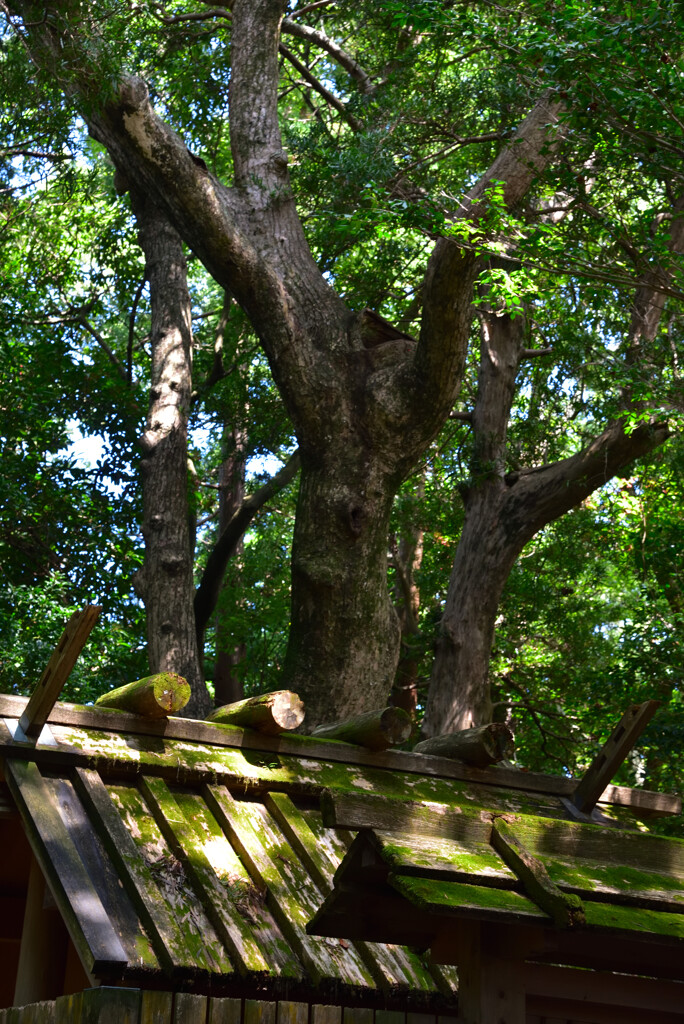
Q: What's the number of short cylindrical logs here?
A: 4